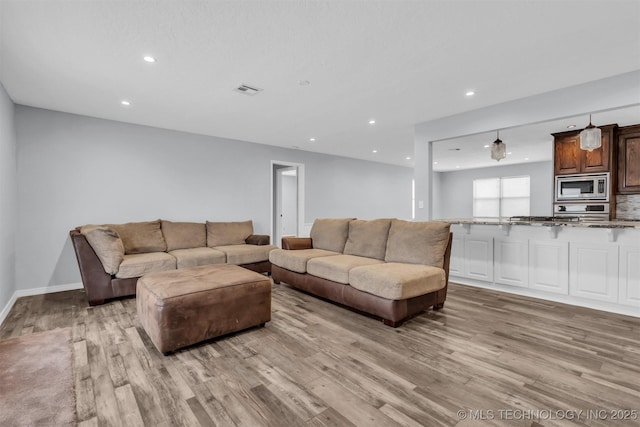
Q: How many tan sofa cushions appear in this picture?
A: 13